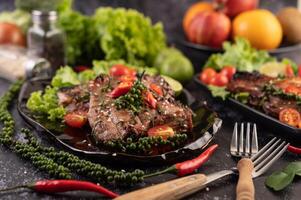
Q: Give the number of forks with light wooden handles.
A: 2